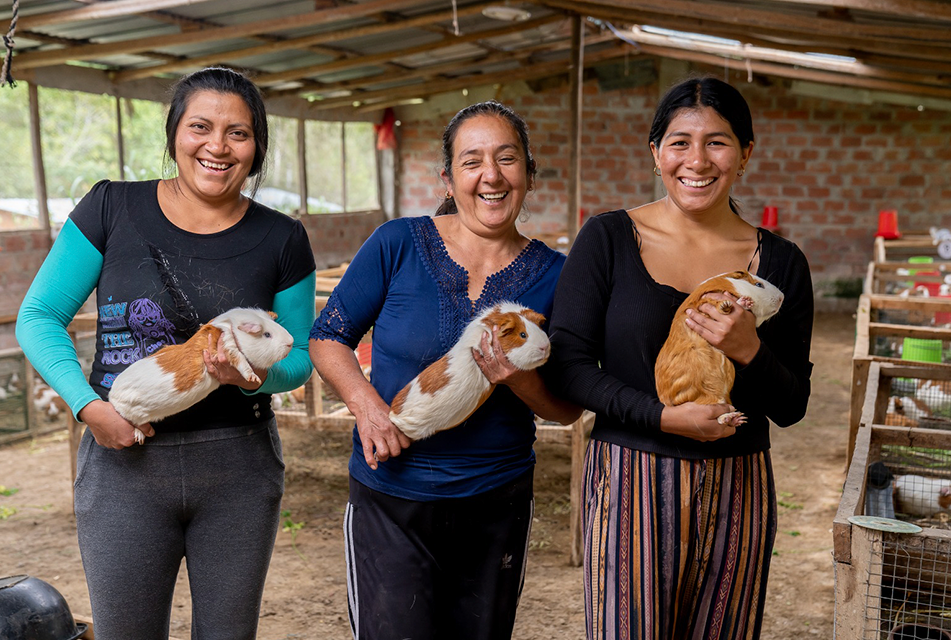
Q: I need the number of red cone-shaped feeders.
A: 2